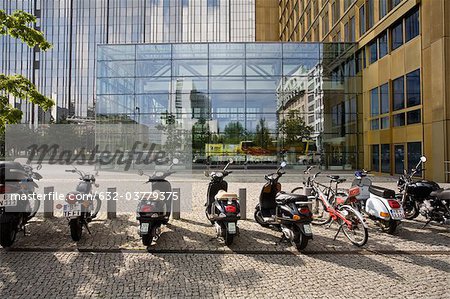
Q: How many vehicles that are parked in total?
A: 9